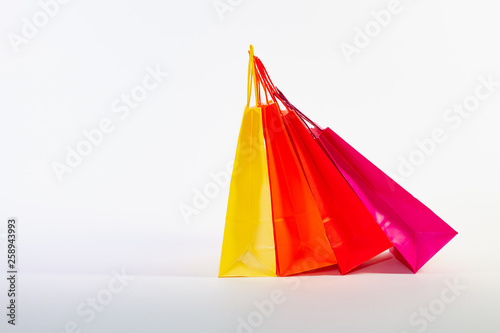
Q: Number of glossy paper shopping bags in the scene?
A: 4